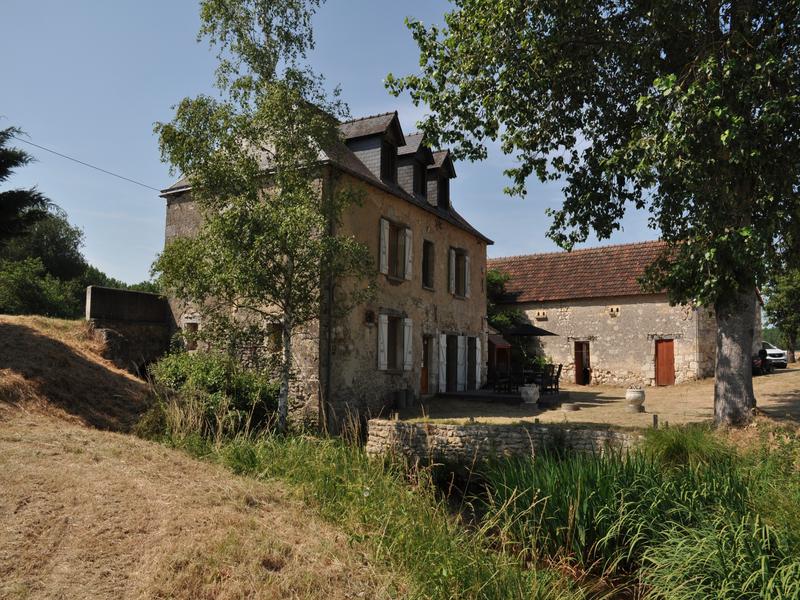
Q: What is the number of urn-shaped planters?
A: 2